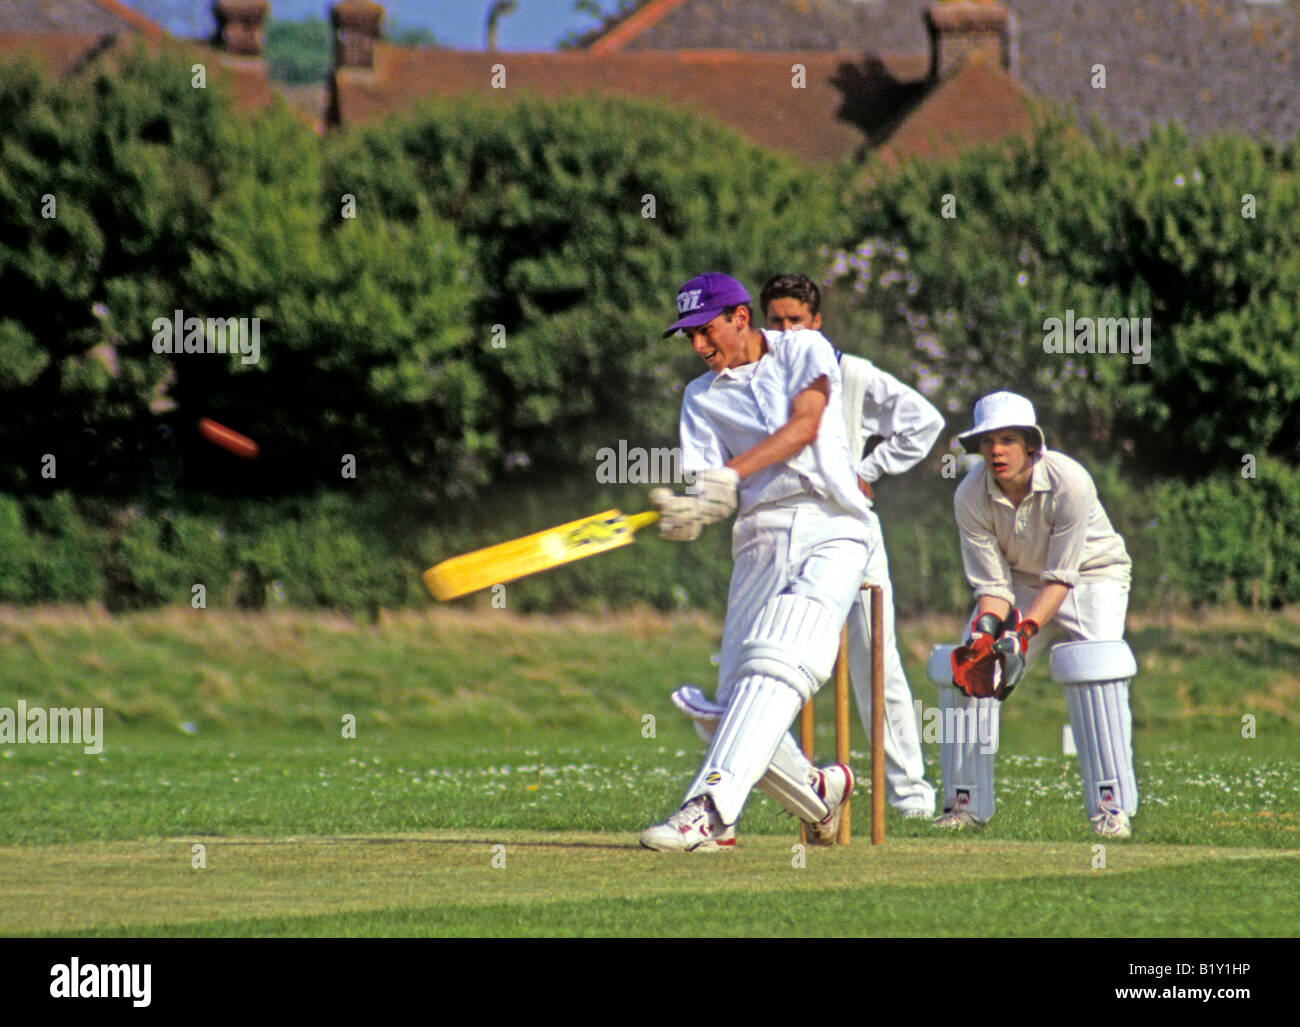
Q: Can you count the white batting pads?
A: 4